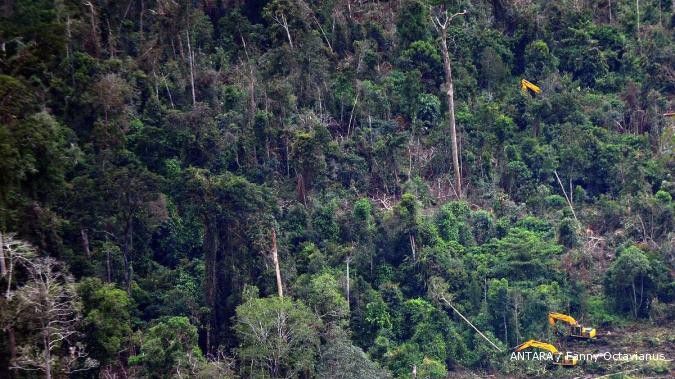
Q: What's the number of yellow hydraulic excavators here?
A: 3